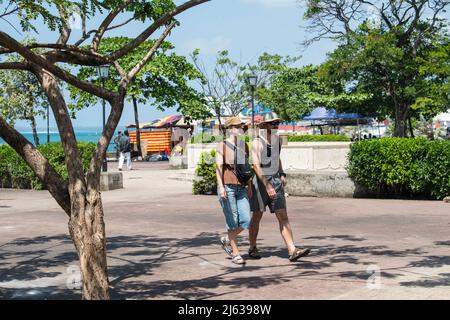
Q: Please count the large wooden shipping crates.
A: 0